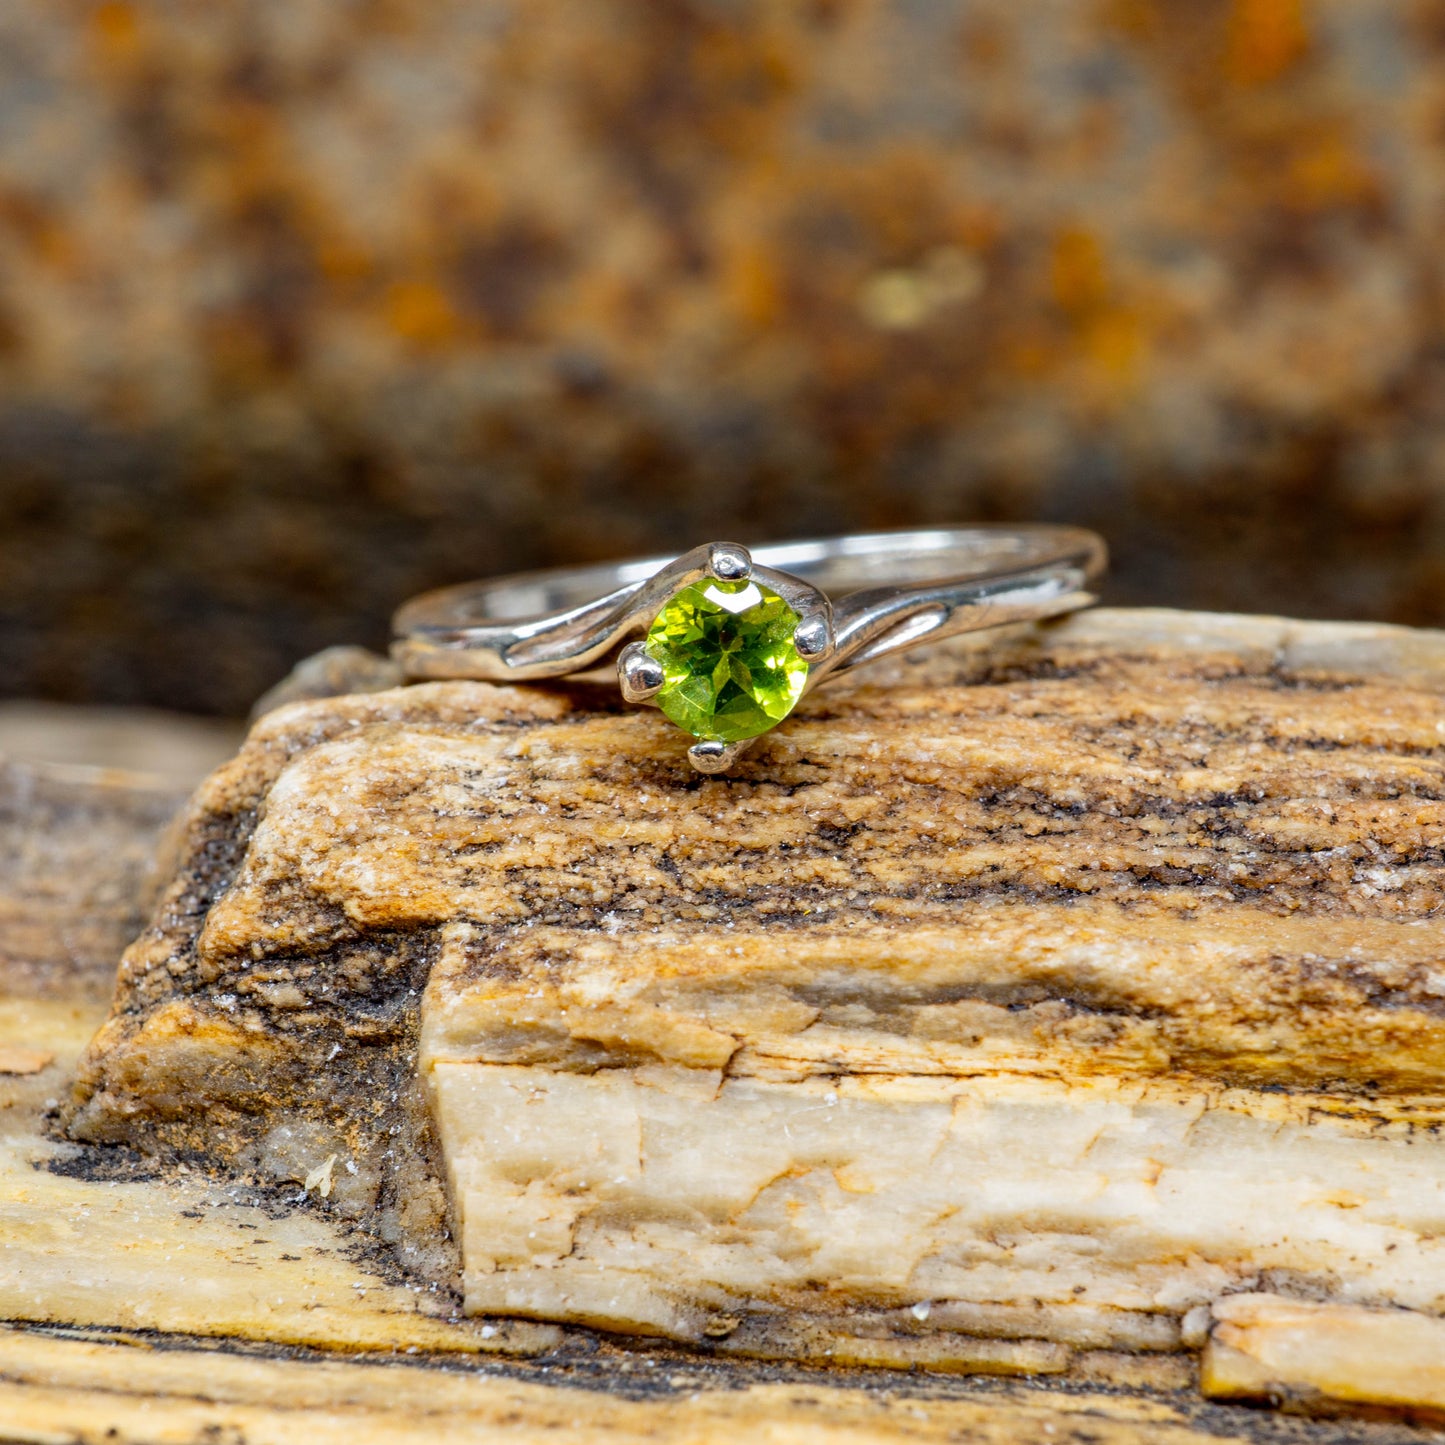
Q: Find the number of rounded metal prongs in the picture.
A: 4